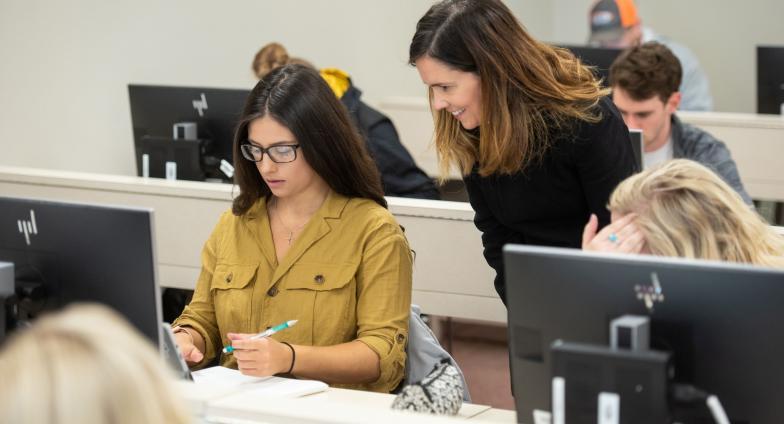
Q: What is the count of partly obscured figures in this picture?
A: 5